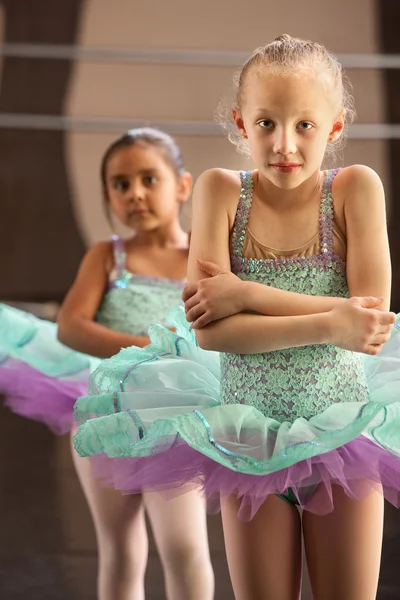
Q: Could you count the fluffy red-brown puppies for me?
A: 0